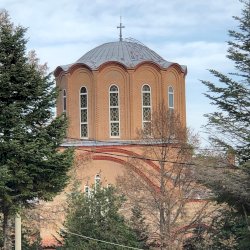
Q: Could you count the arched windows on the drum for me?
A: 5